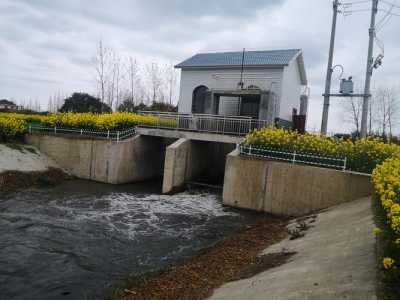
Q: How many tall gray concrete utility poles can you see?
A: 2